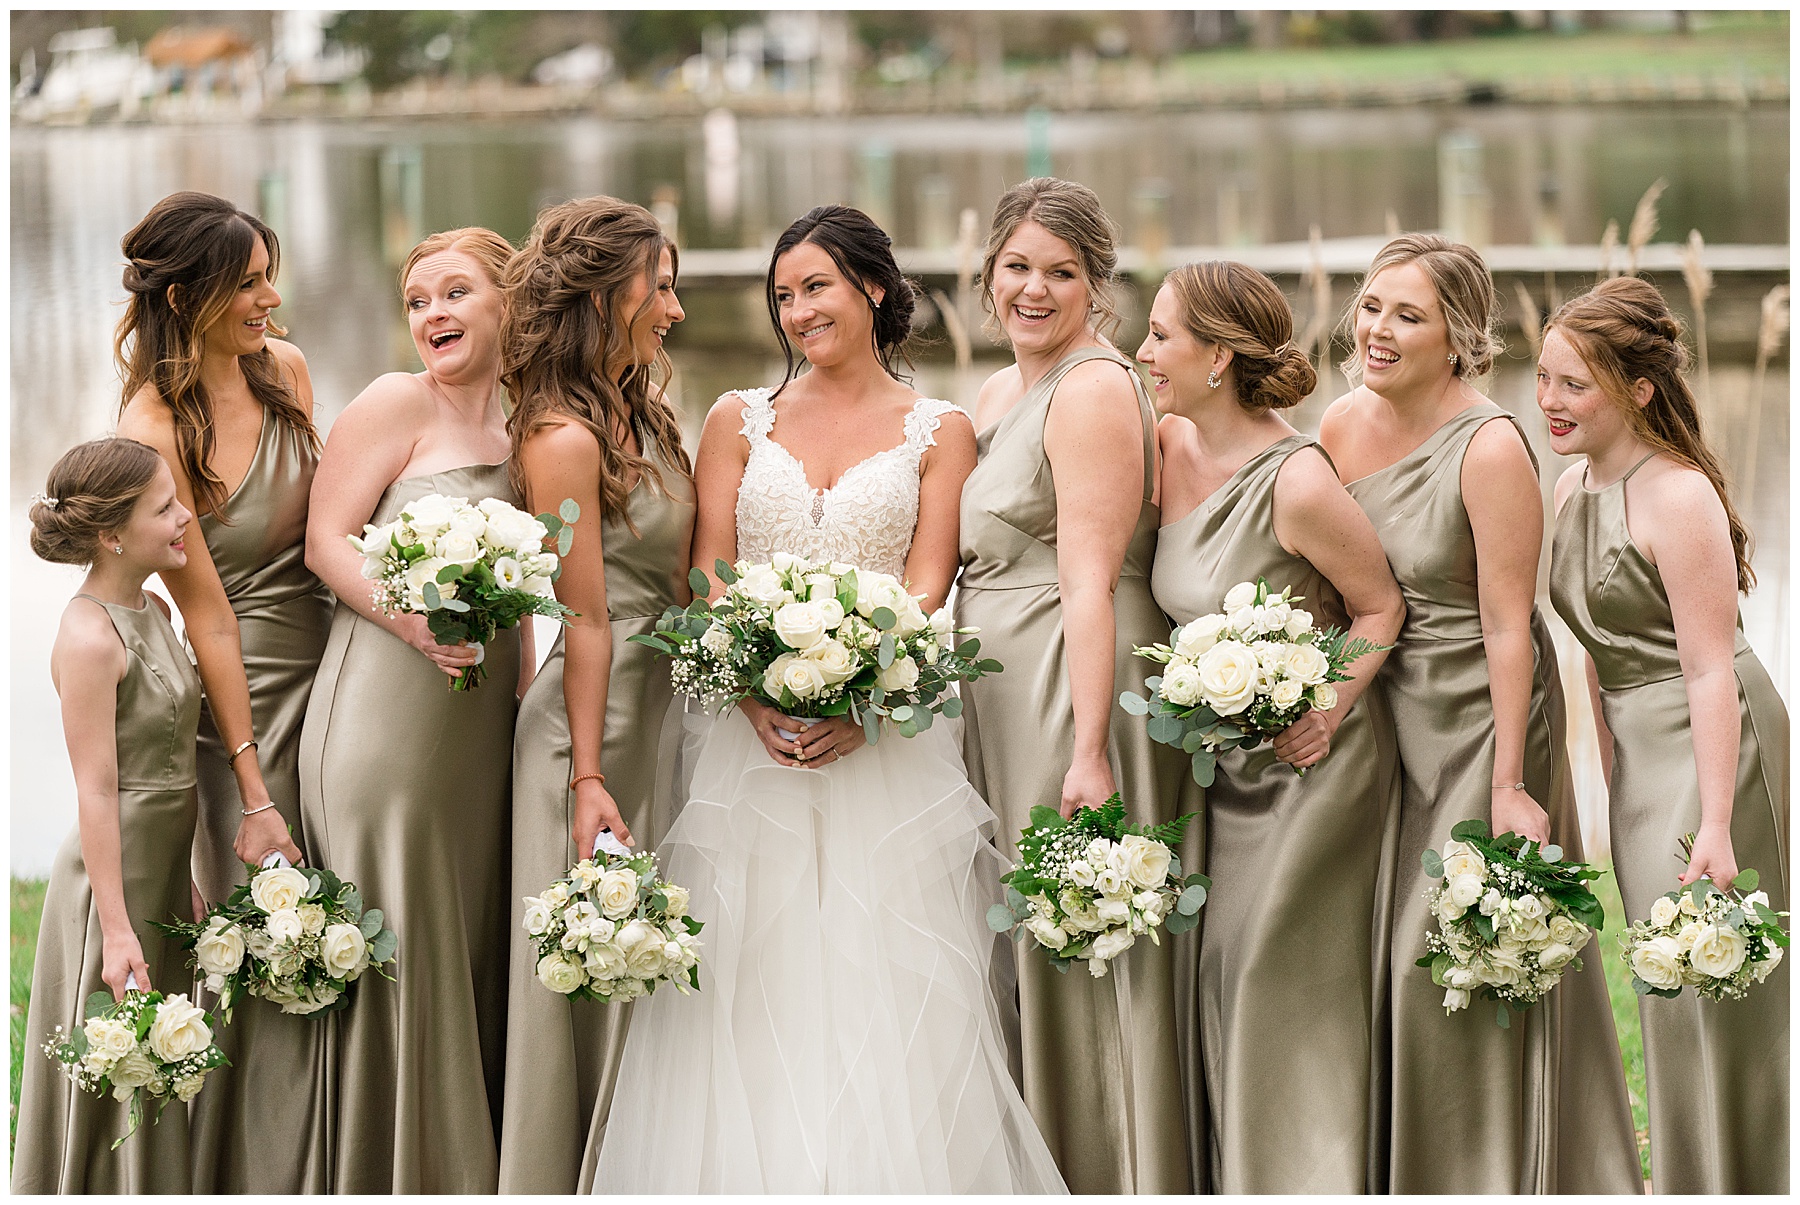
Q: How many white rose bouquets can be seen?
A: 9